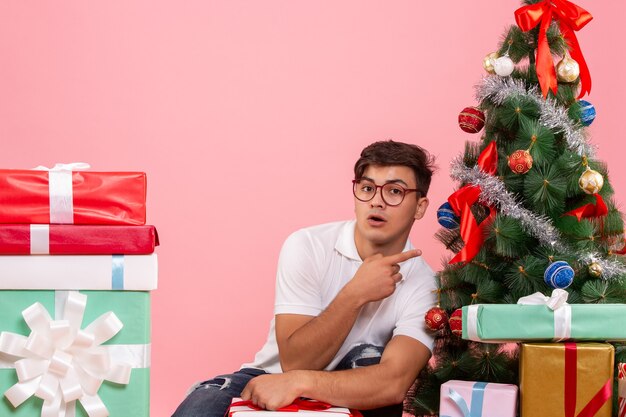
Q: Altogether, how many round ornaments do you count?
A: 12